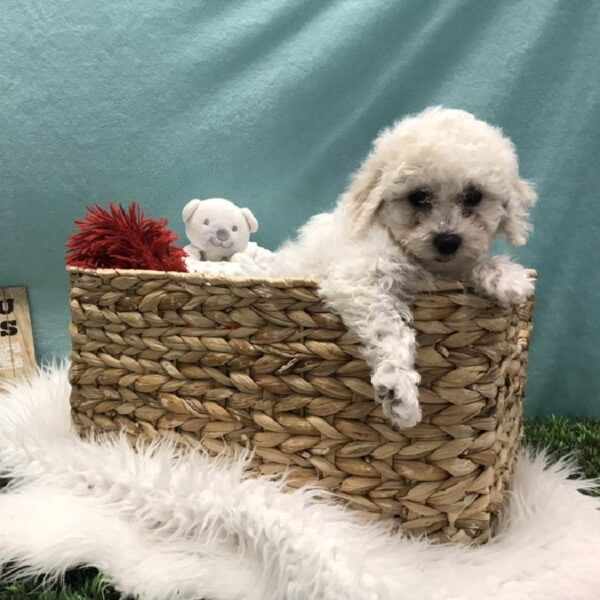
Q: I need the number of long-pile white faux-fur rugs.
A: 1